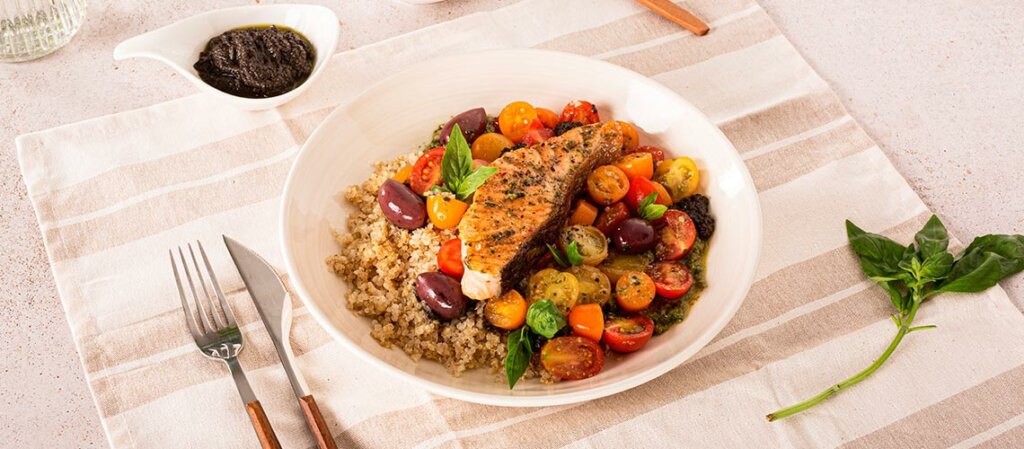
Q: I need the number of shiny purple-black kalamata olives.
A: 4